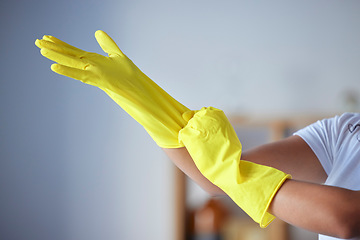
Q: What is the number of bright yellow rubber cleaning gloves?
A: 2